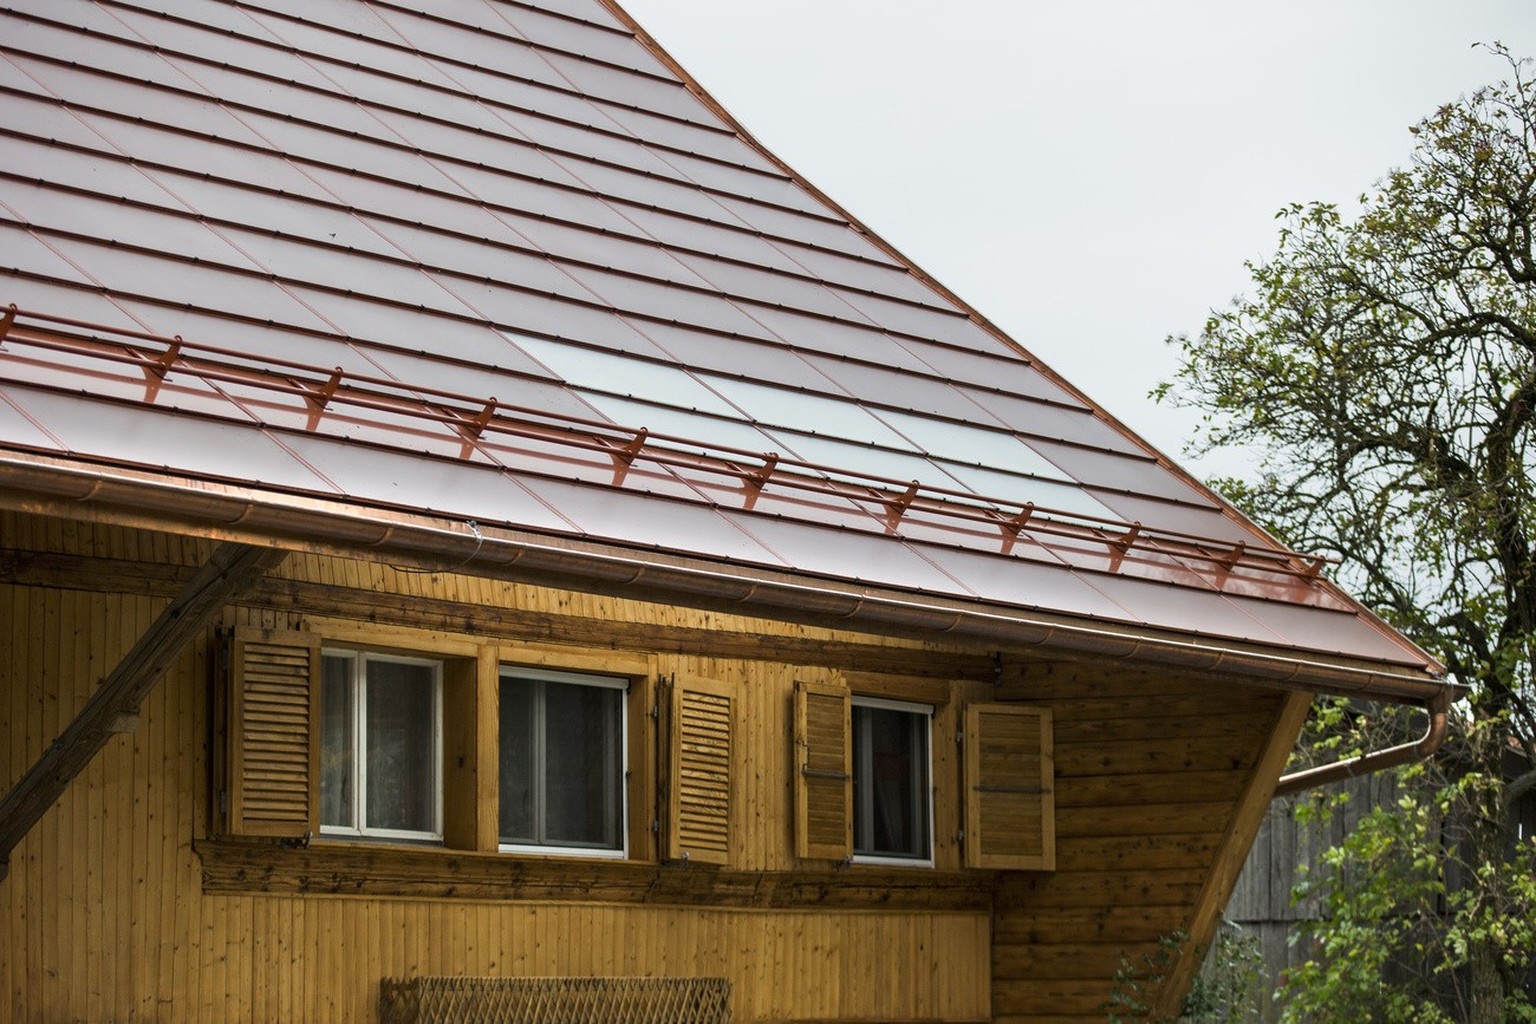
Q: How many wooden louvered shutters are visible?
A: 4